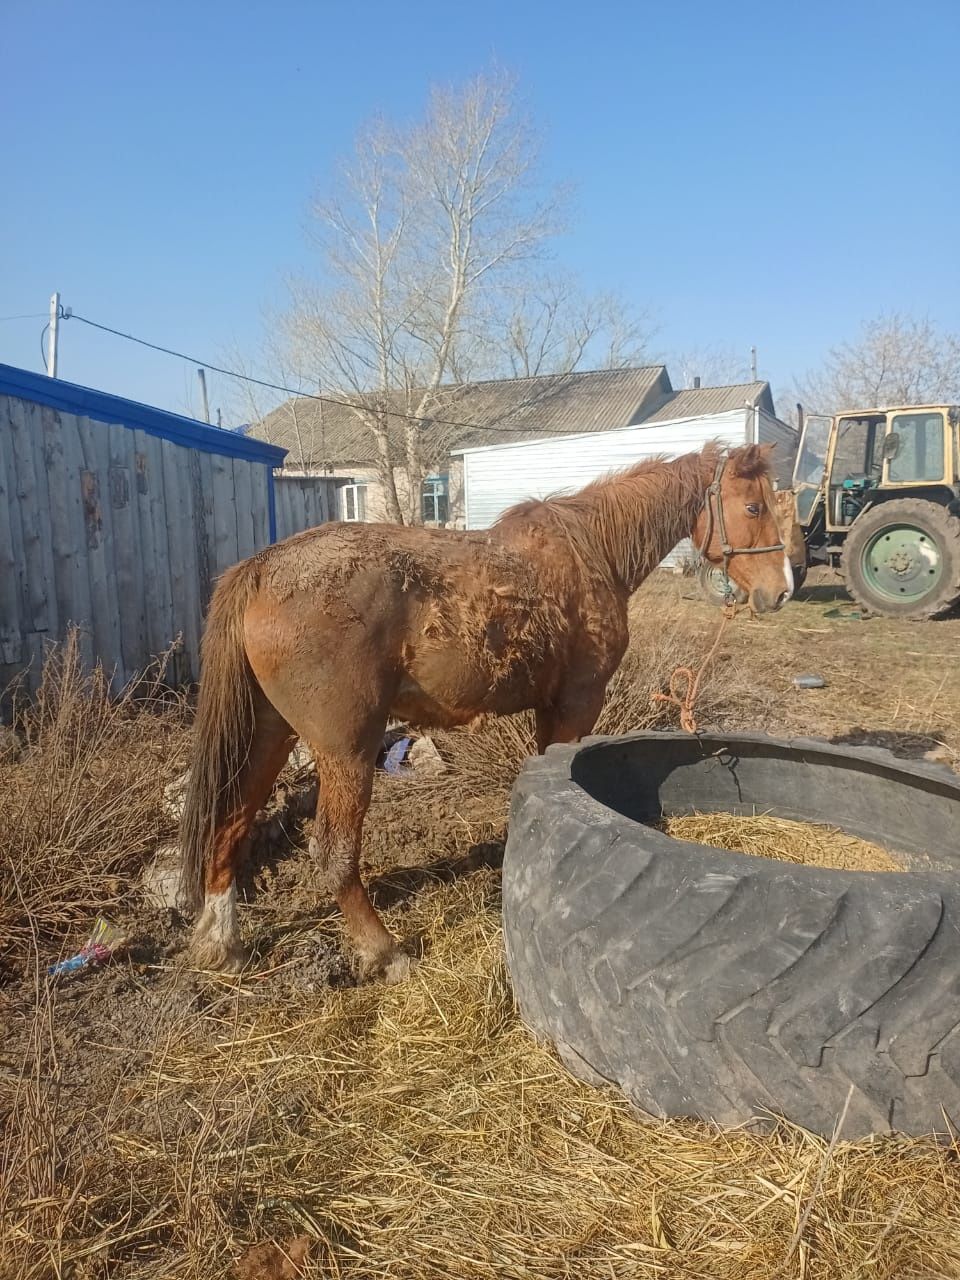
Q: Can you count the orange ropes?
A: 1